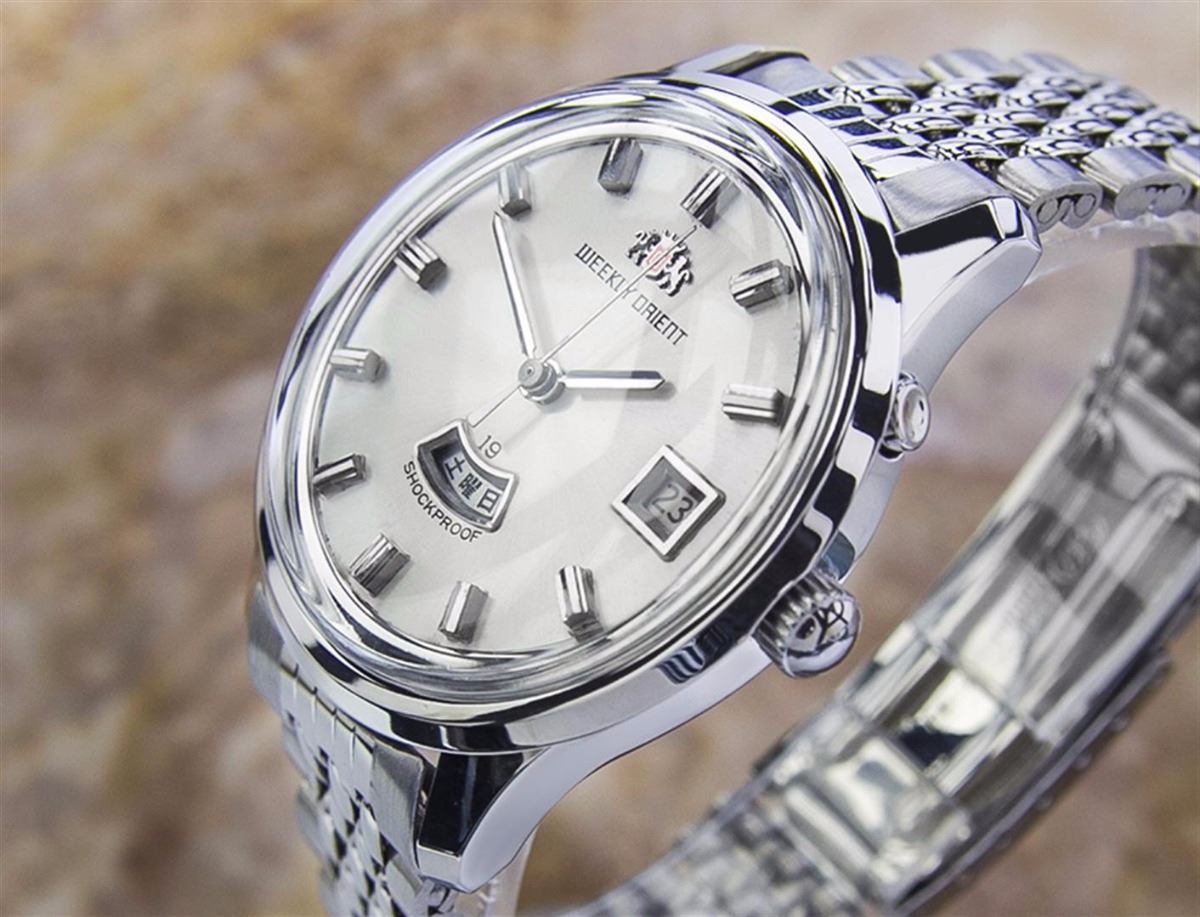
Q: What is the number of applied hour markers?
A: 11